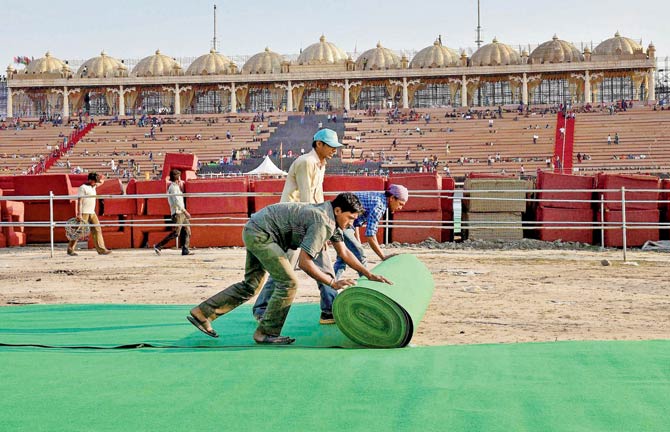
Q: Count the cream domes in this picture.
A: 11